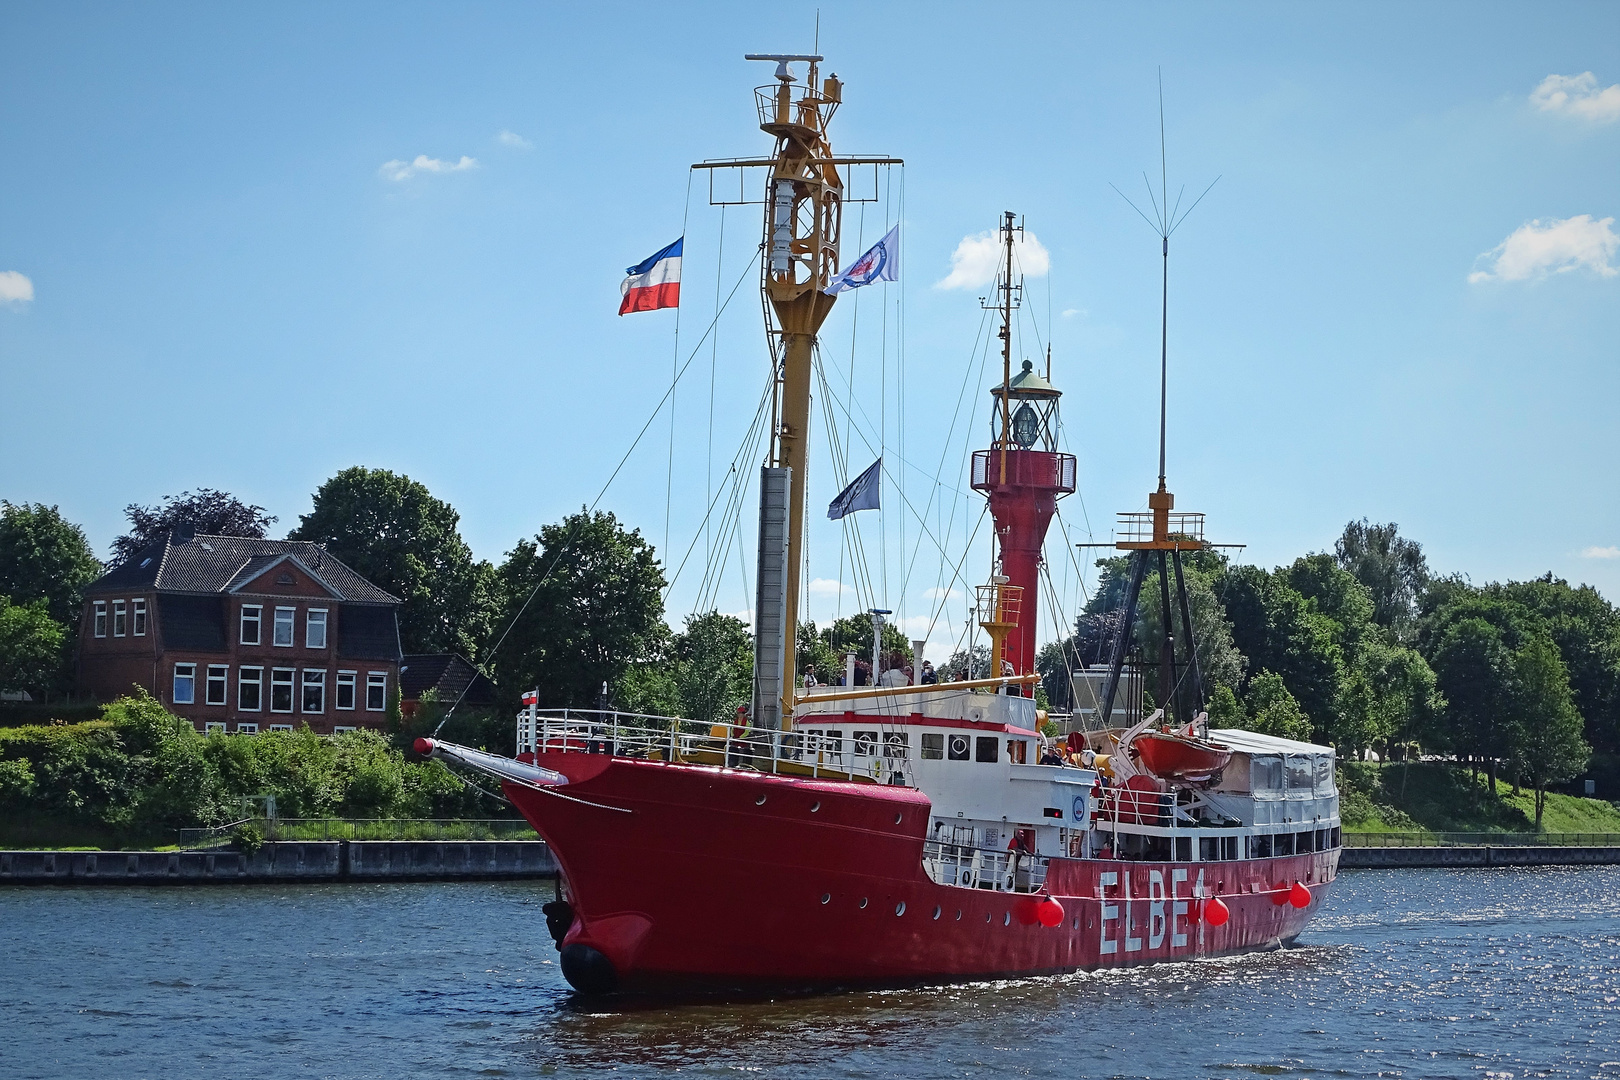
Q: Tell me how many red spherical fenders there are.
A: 3